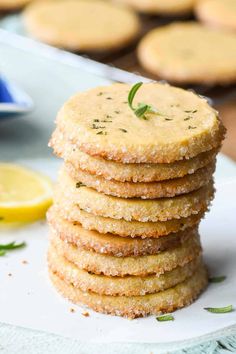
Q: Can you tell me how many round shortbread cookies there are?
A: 14